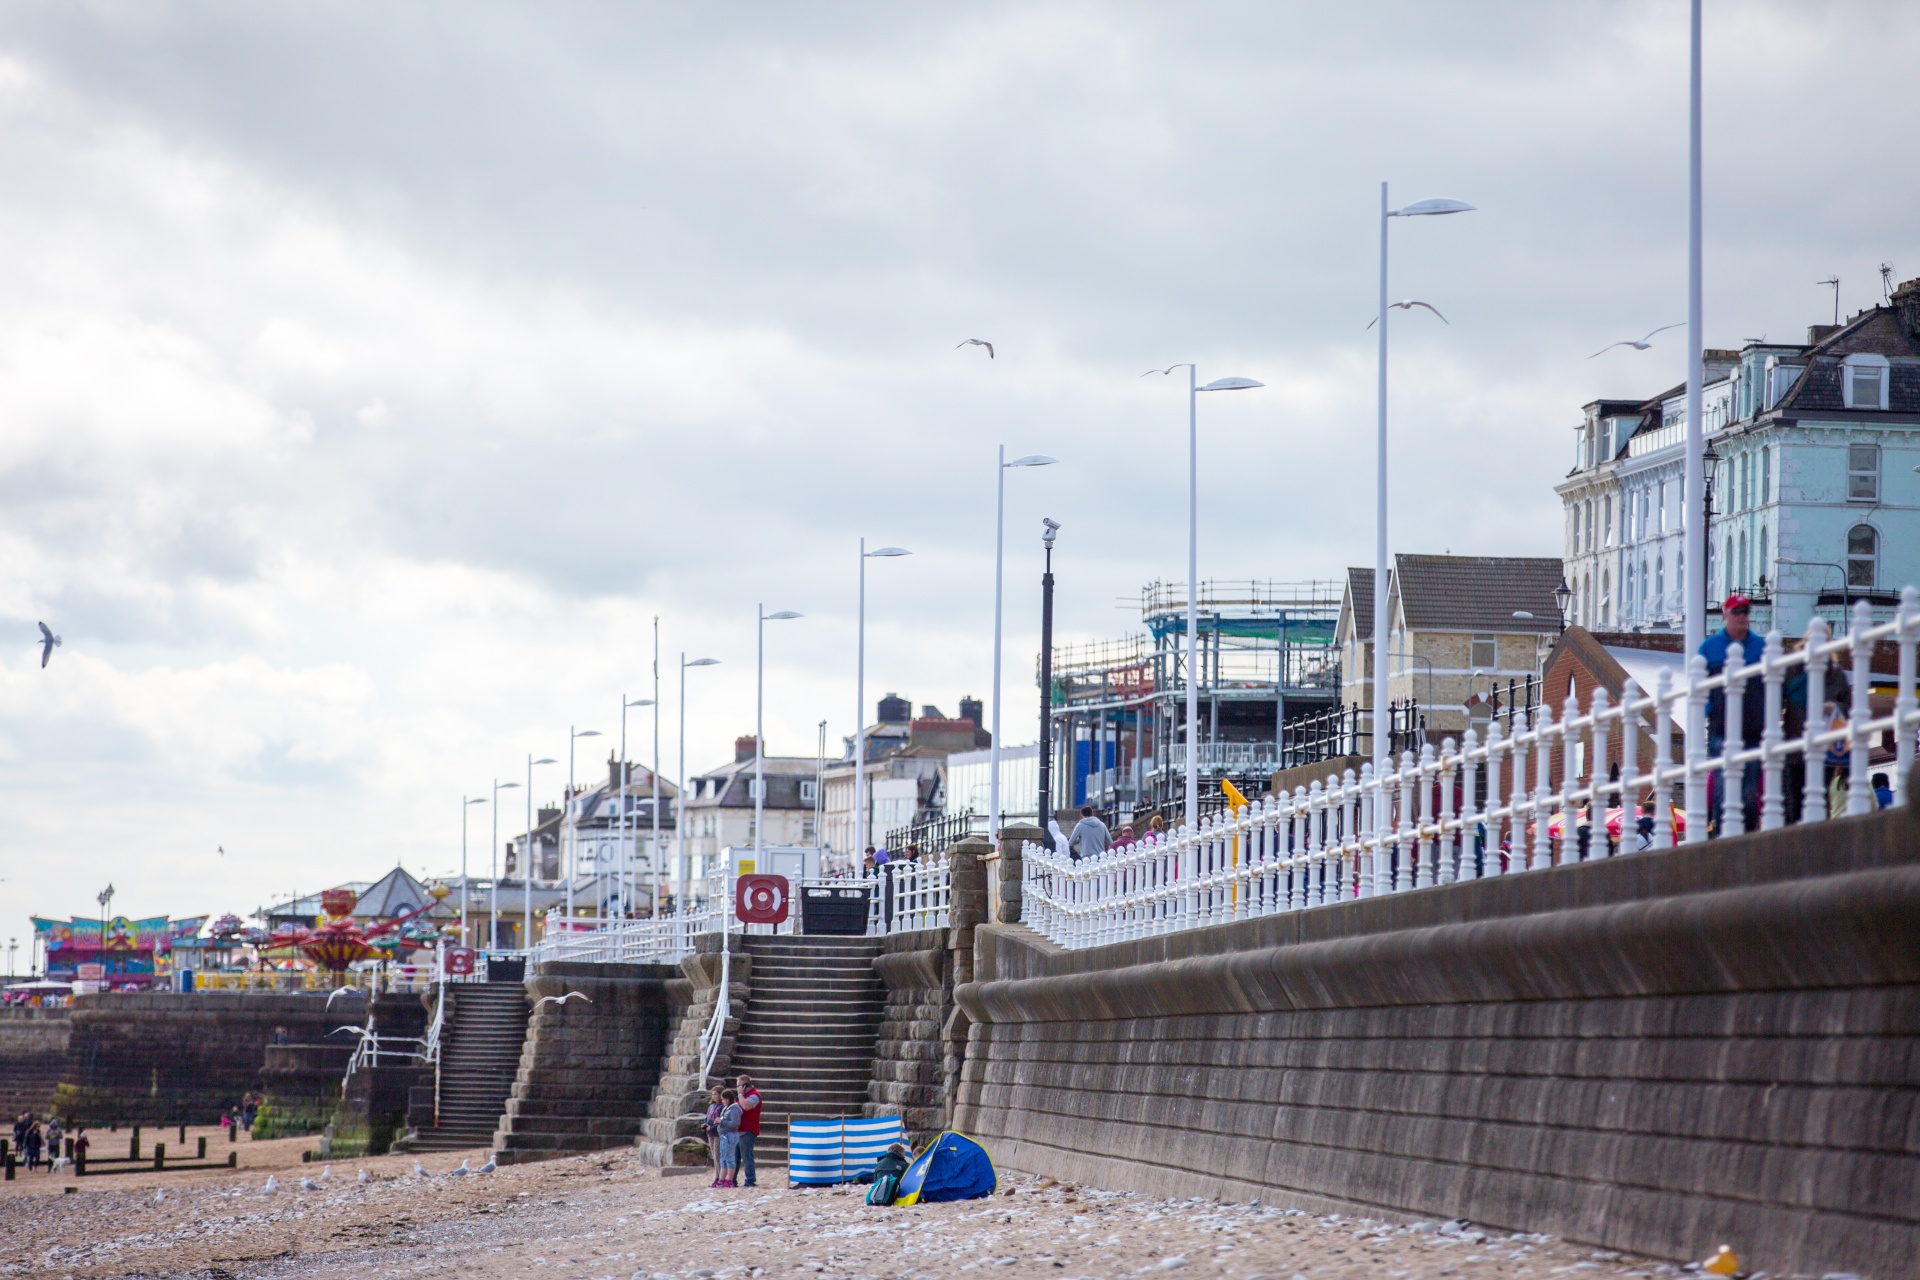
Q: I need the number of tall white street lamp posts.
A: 12